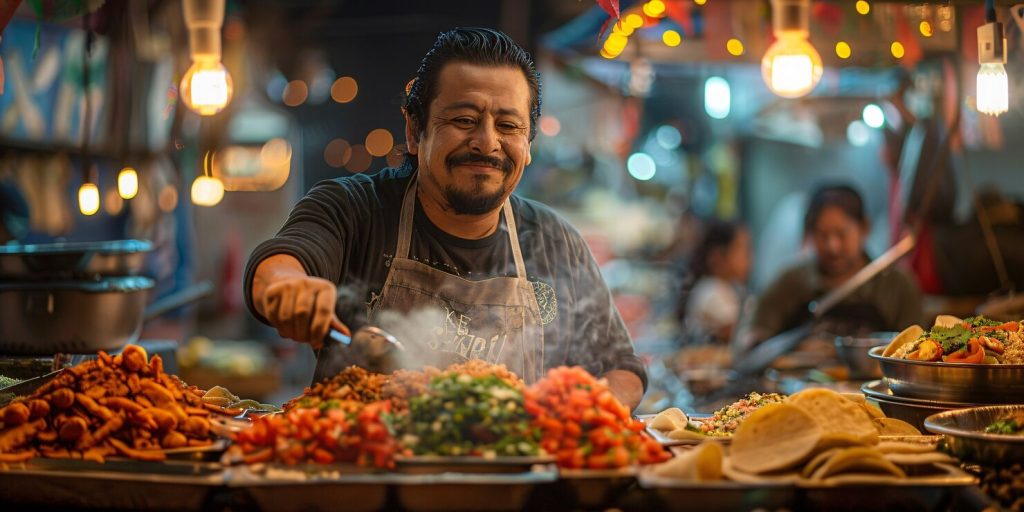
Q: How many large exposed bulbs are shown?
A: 3